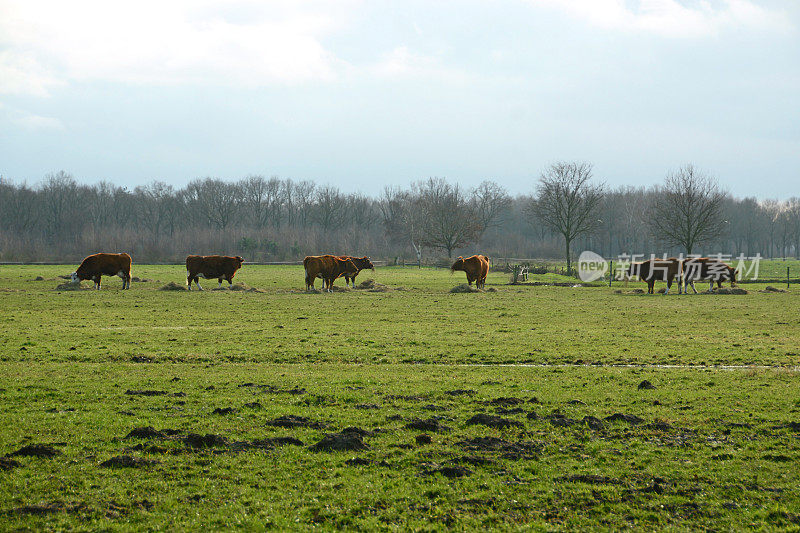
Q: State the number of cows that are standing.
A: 7